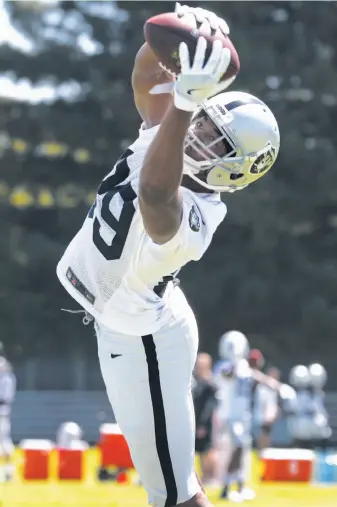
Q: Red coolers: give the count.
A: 4